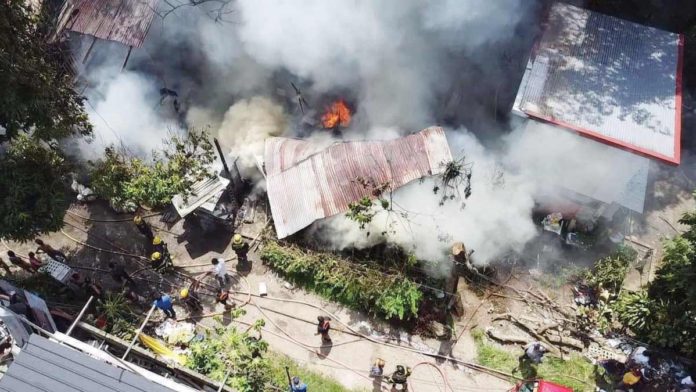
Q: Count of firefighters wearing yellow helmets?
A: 5